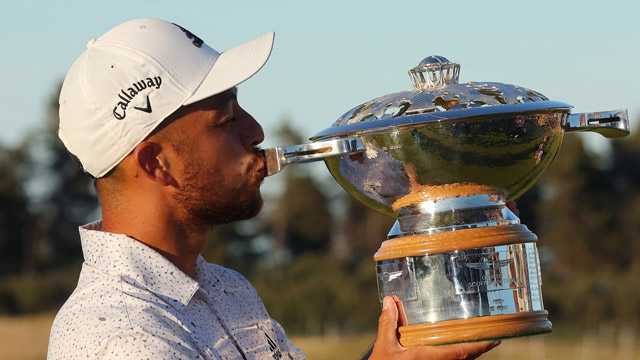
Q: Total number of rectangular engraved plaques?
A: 2